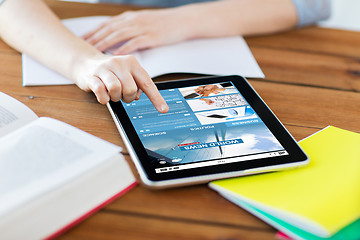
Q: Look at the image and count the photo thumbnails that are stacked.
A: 3